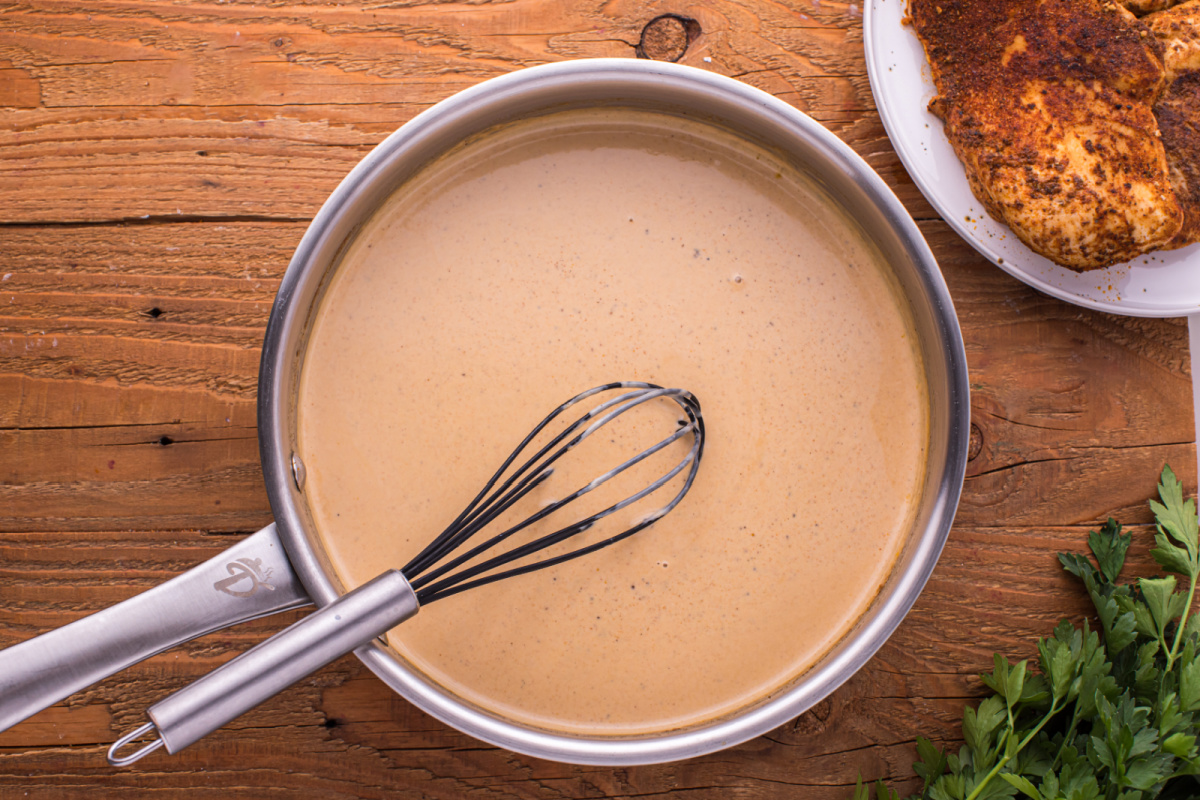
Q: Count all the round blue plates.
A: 0